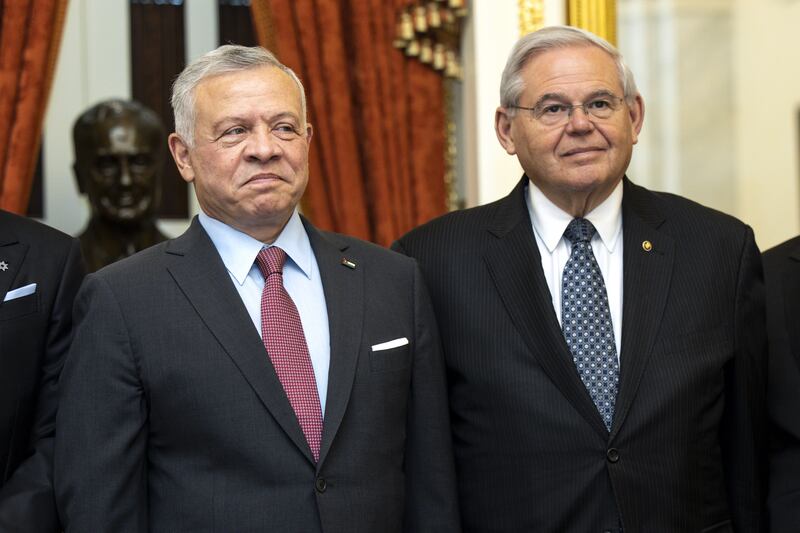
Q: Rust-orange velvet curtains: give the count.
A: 2